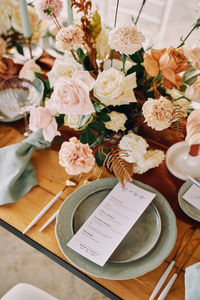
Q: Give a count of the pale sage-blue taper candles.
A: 2